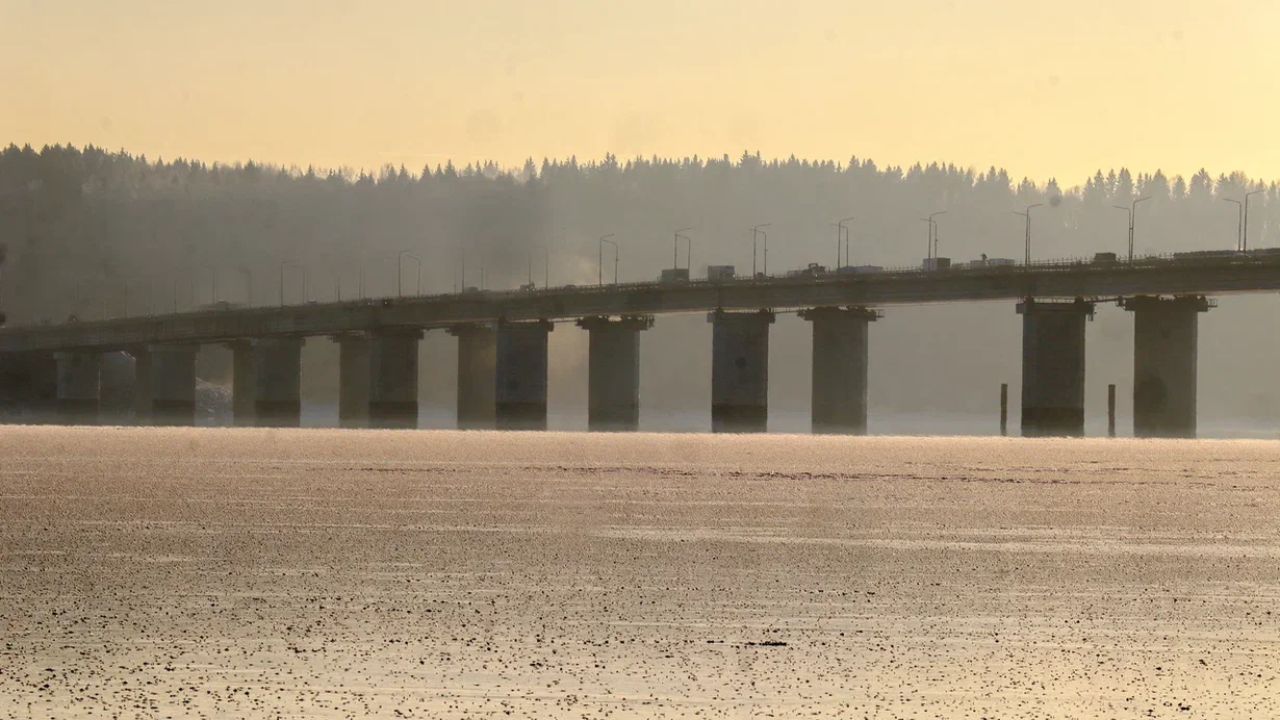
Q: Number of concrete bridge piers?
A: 14